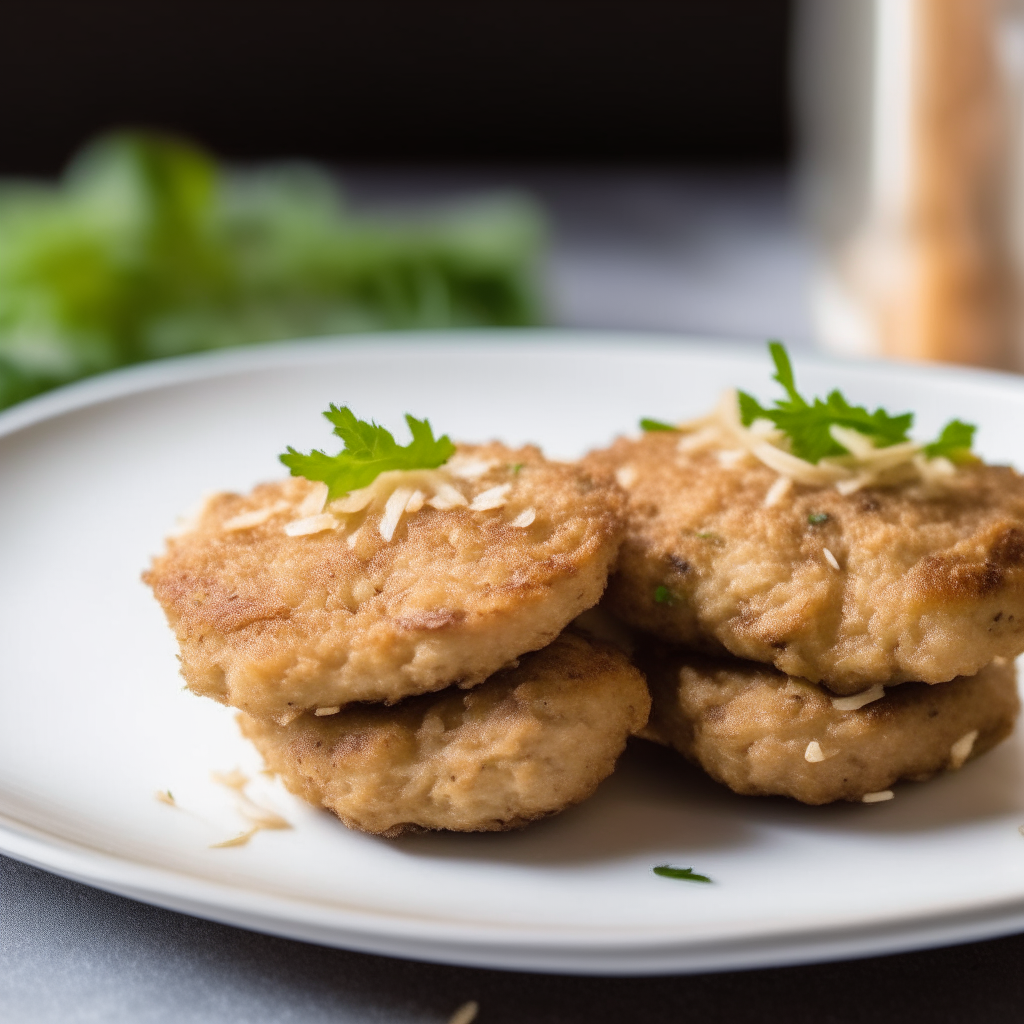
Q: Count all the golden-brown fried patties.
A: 4